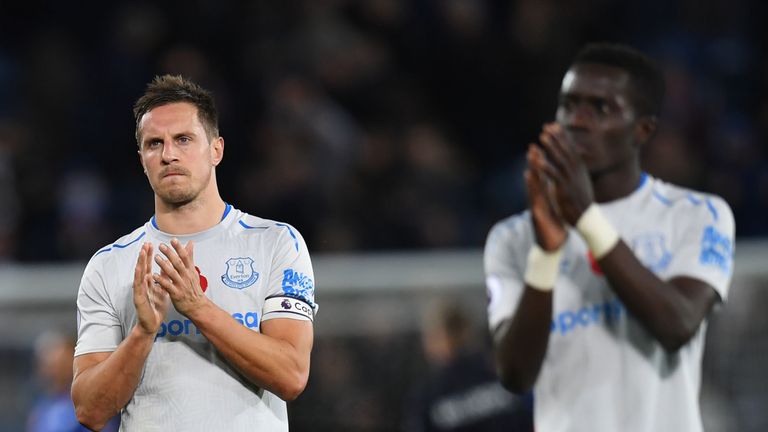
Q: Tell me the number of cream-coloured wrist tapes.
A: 2